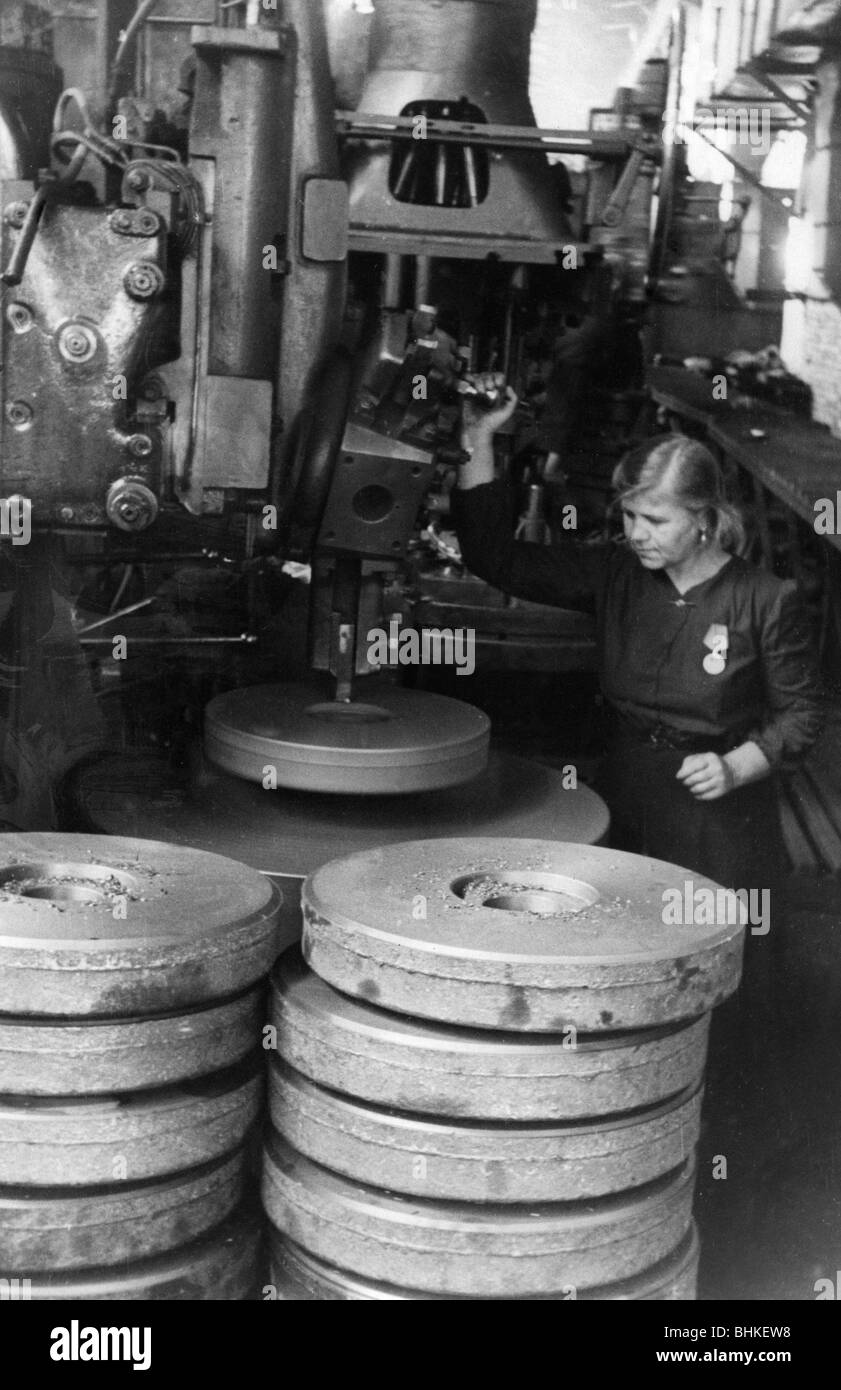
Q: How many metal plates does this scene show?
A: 11